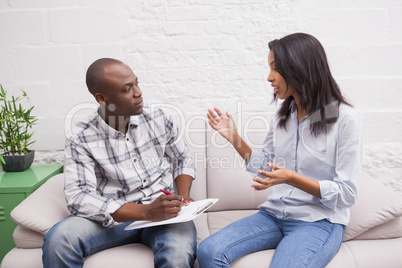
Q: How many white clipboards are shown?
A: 1